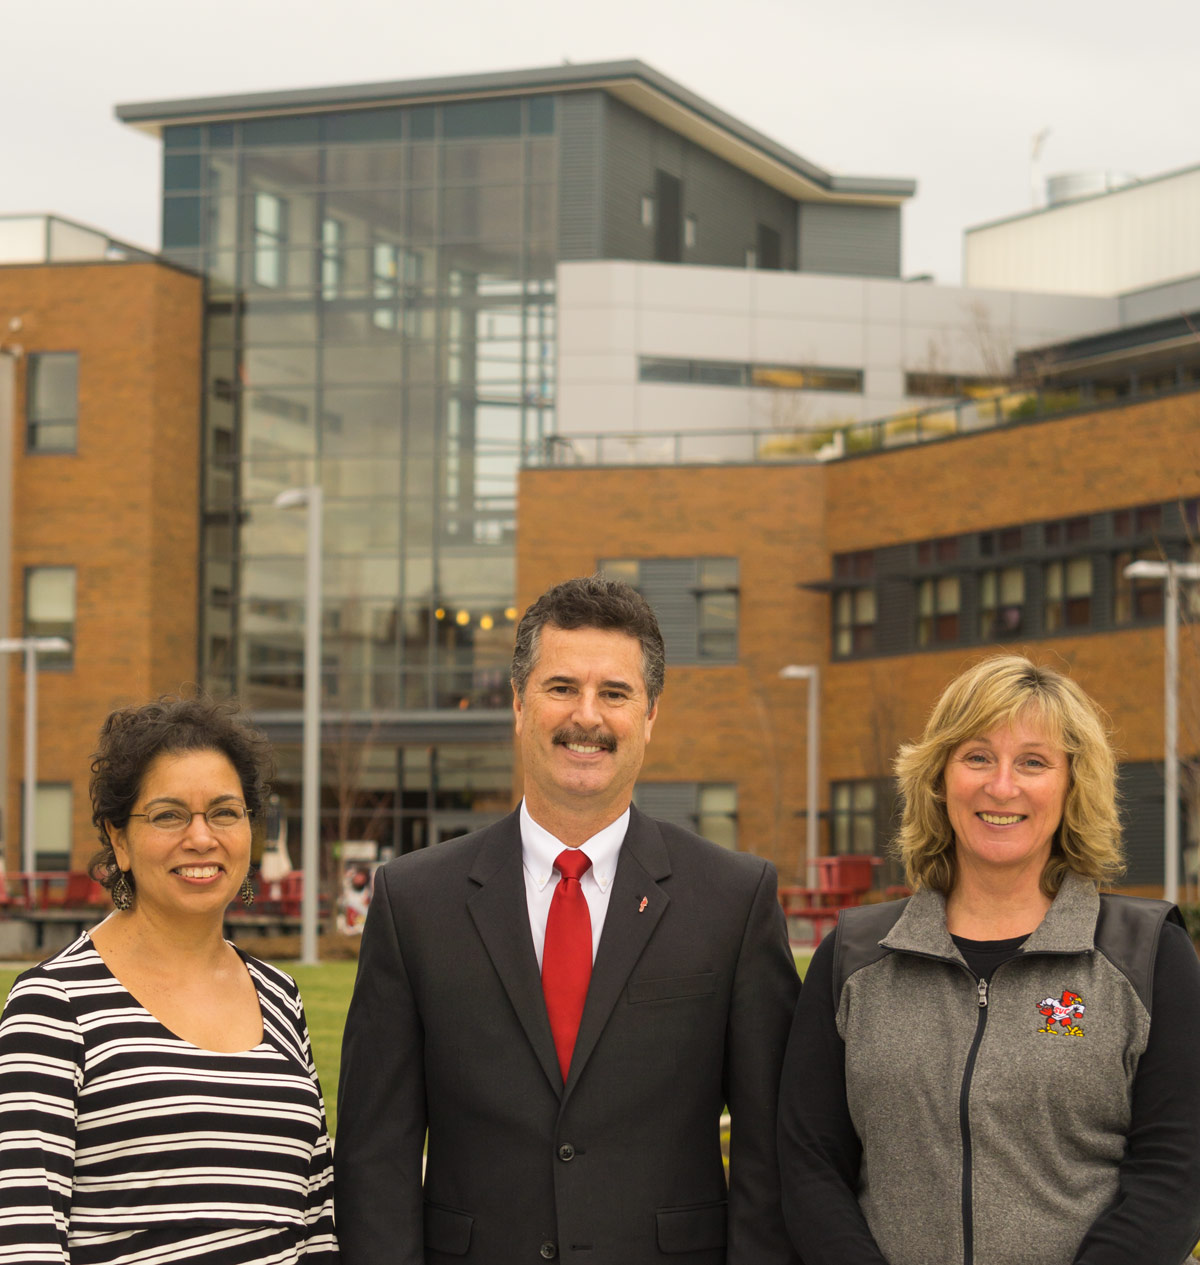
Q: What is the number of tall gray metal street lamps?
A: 4